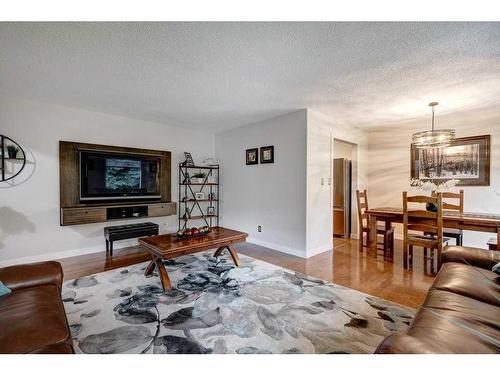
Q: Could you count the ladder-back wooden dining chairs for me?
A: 3